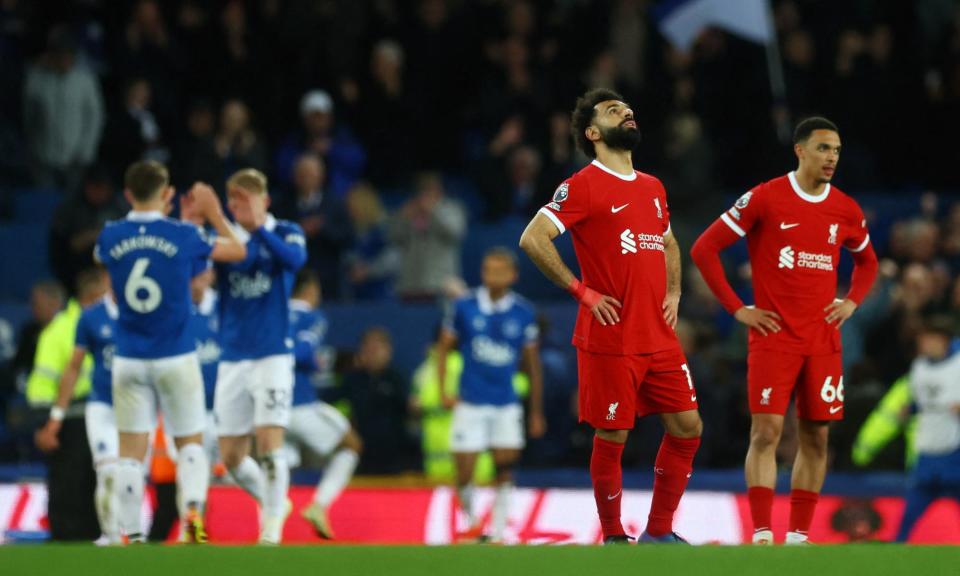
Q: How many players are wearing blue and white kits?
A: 6